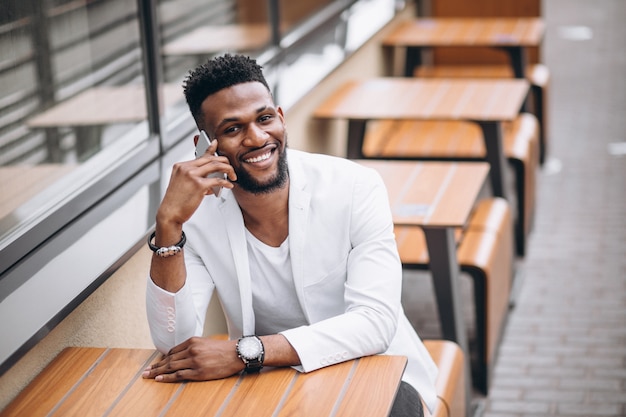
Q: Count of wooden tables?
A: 4